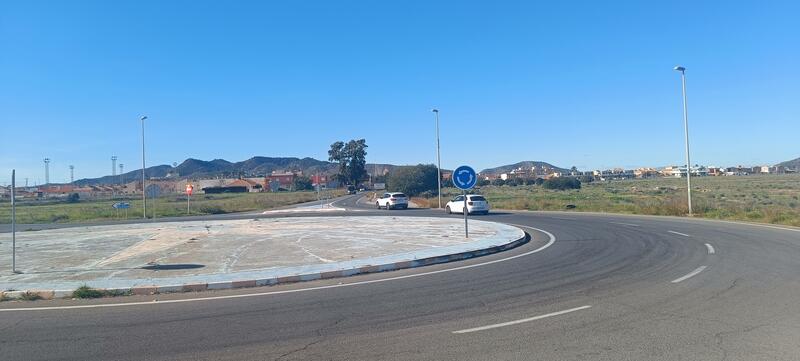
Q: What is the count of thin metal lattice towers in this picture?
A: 4